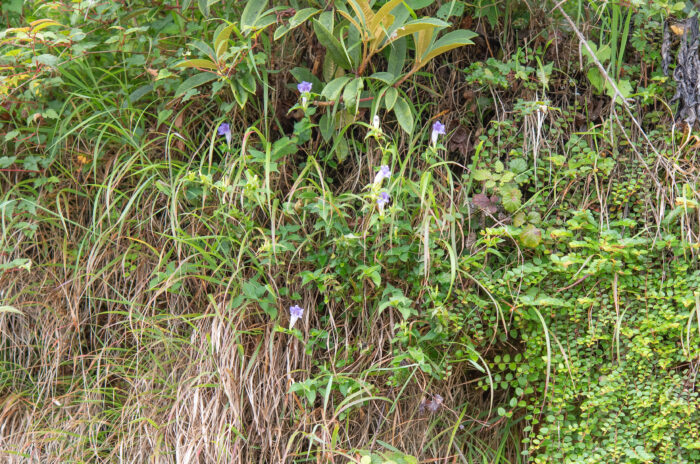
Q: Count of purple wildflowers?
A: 6